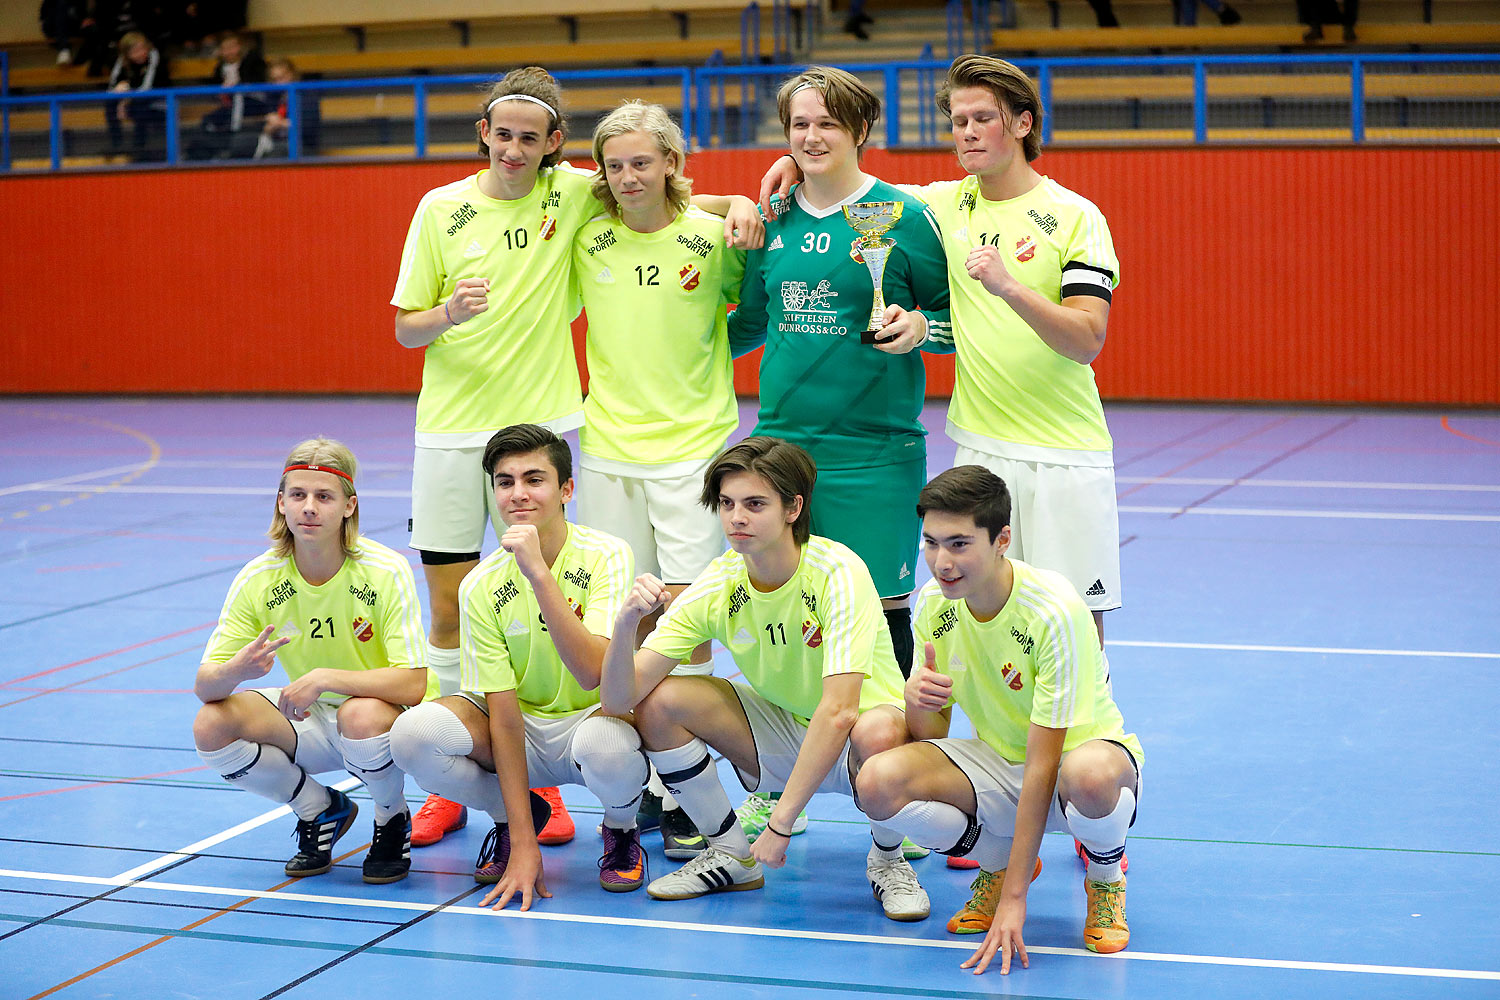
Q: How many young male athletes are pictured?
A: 8